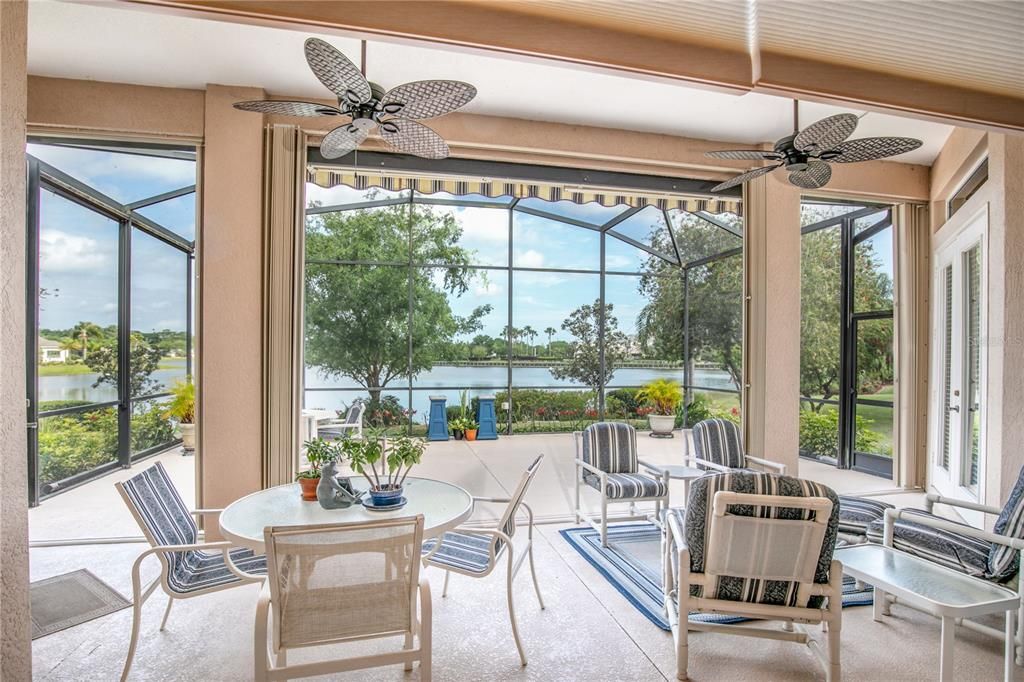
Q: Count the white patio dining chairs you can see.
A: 3